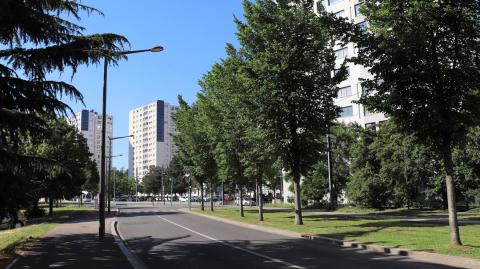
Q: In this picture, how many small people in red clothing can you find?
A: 0